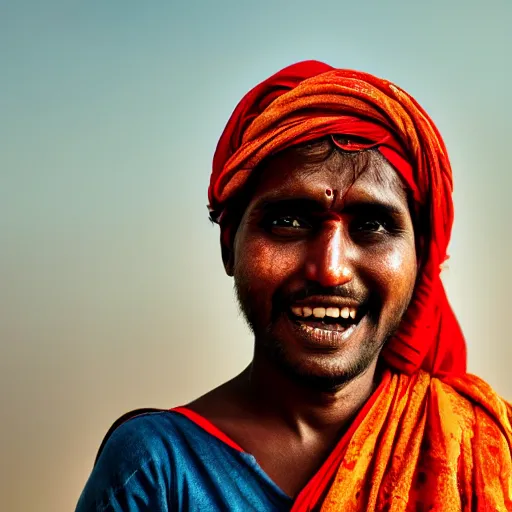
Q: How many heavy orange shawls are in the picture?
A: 1